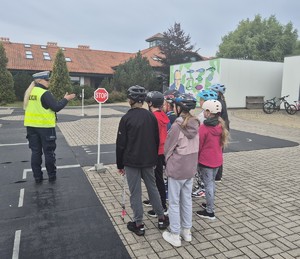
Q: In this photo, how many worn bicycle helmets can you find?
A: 7